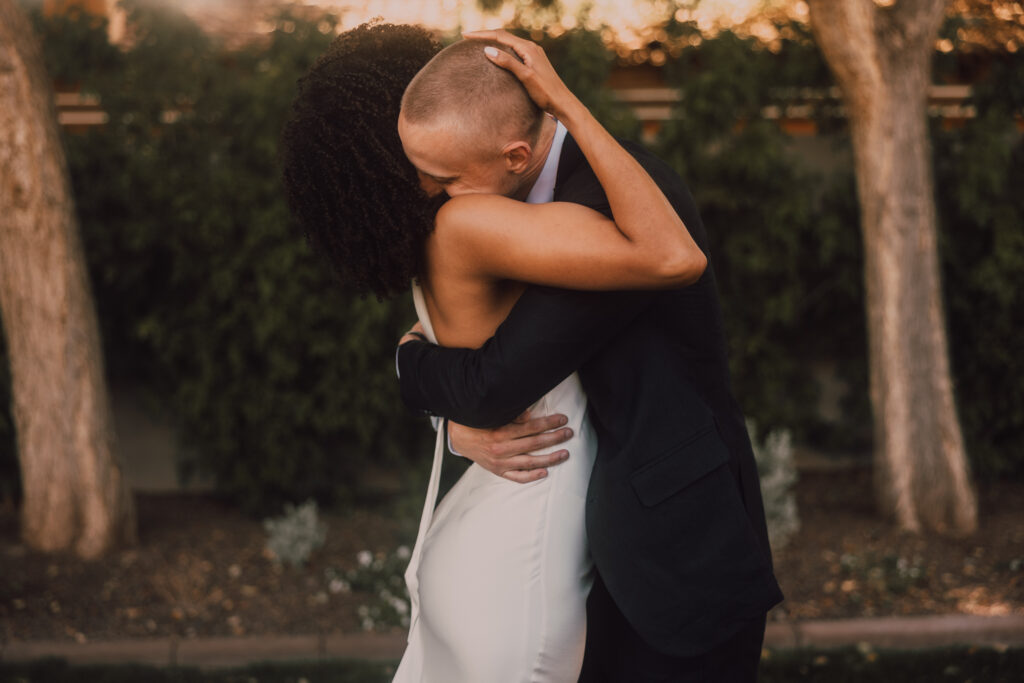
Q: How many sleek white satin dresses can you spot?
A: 1